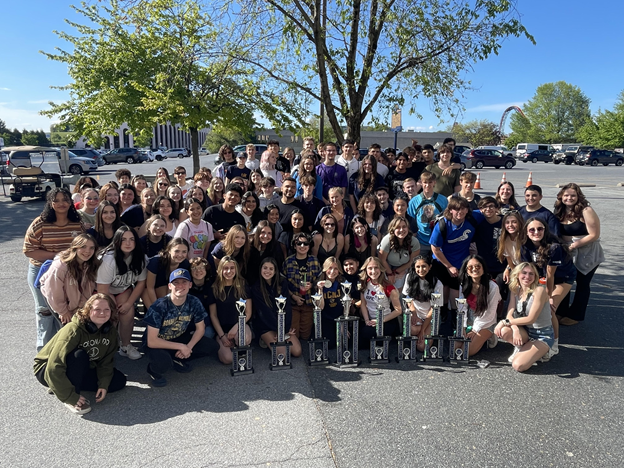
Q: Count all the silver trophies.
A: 8